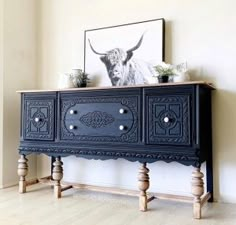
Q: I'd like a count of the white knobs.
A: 6